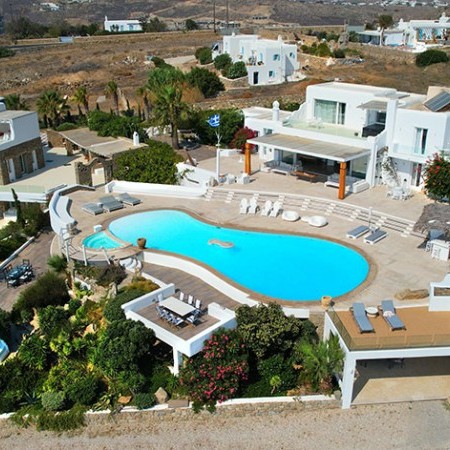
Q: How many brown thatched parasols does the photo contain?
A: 1